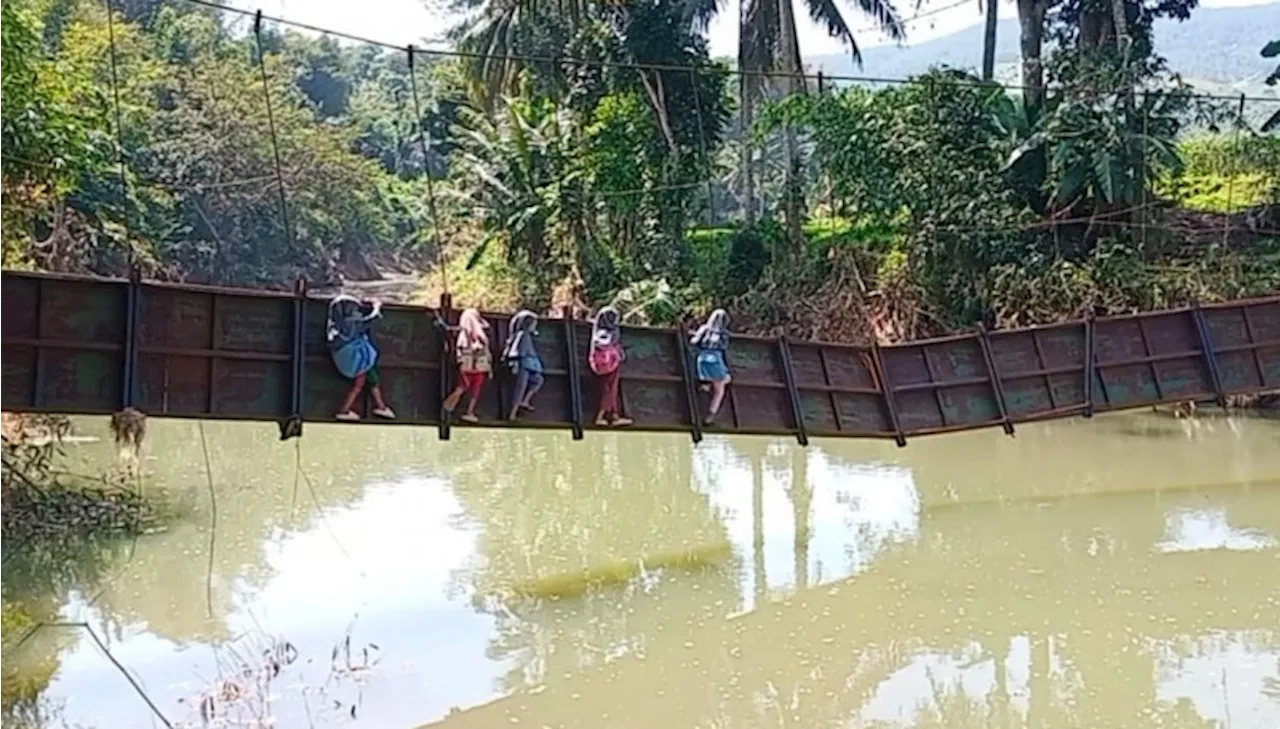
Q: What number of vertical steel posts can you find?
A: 10